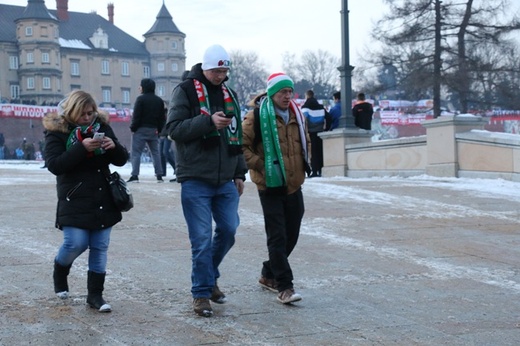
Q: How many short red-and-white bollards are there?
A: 0